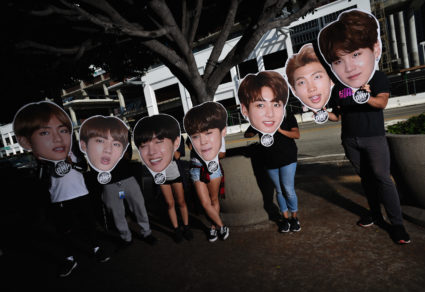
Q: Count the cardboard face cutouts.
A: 7